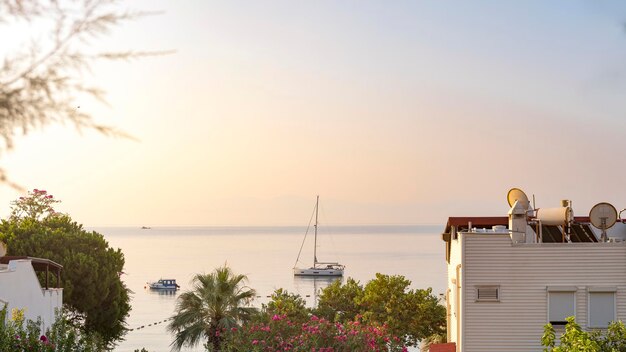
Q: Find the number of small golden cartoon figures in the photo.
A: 0